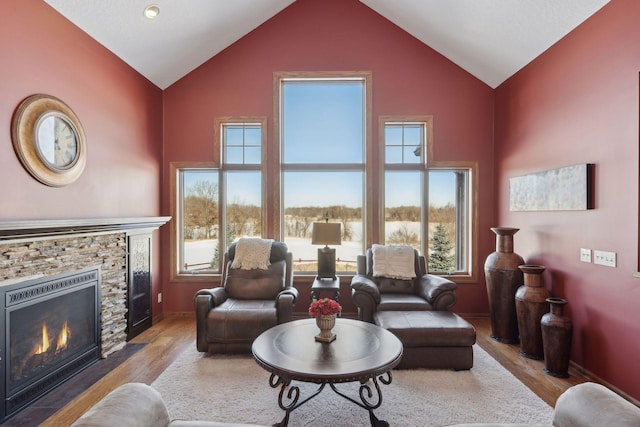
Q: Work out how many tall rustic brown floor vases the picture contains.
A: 3